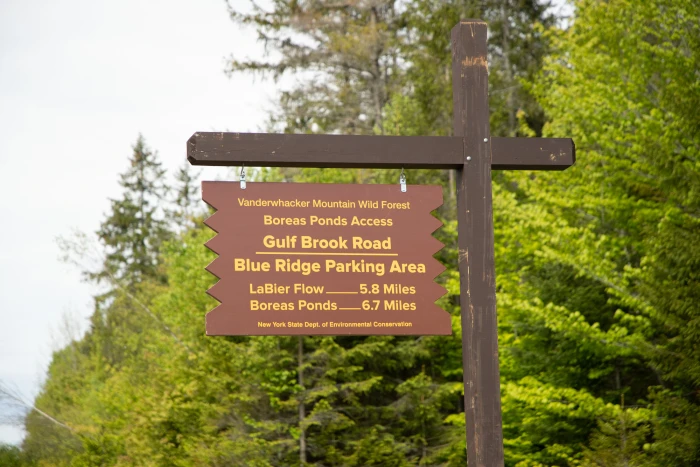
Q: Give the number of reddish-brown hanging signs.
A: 1